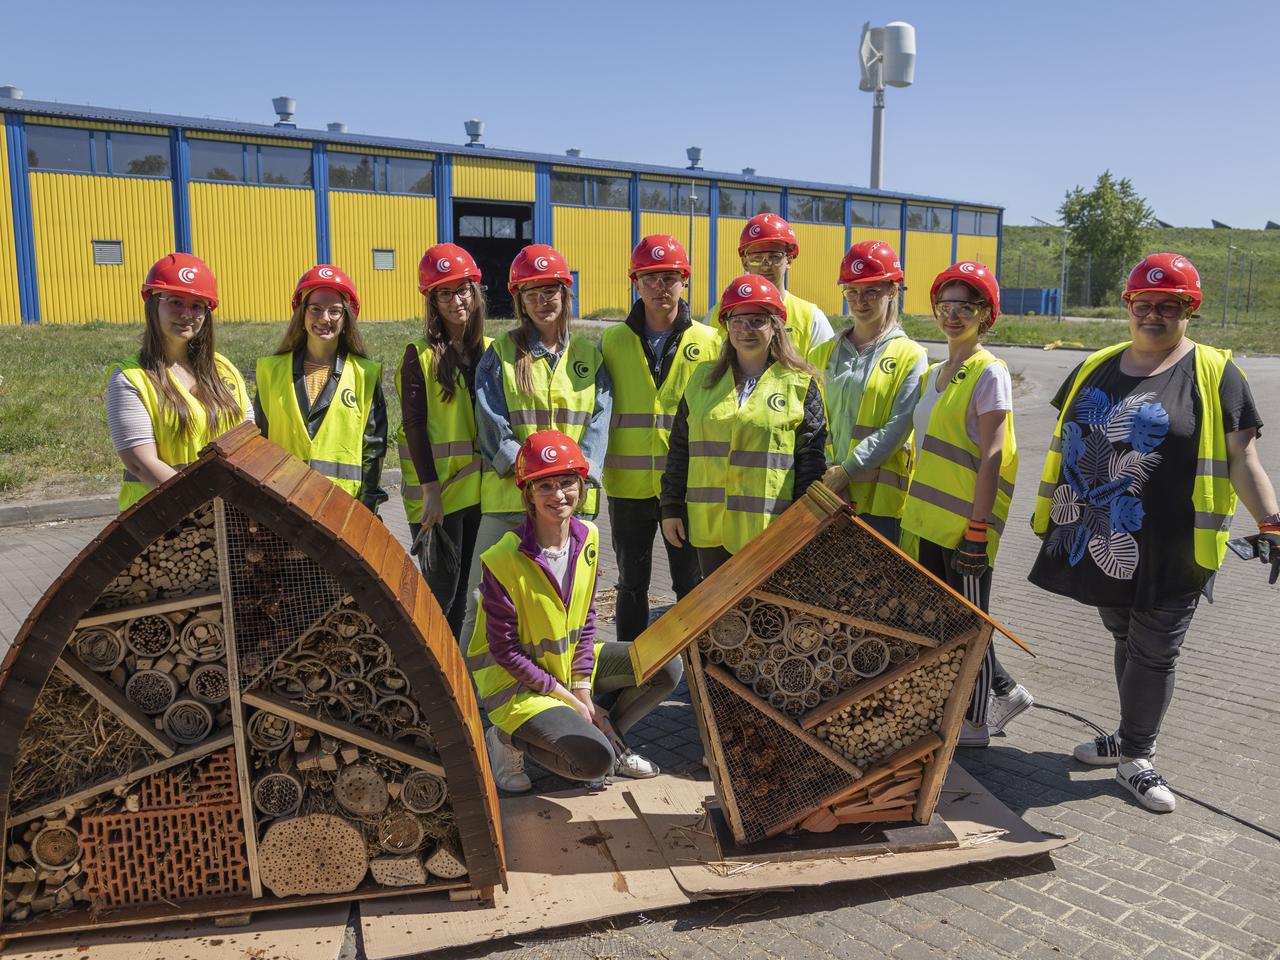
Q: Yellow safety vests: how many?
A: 11